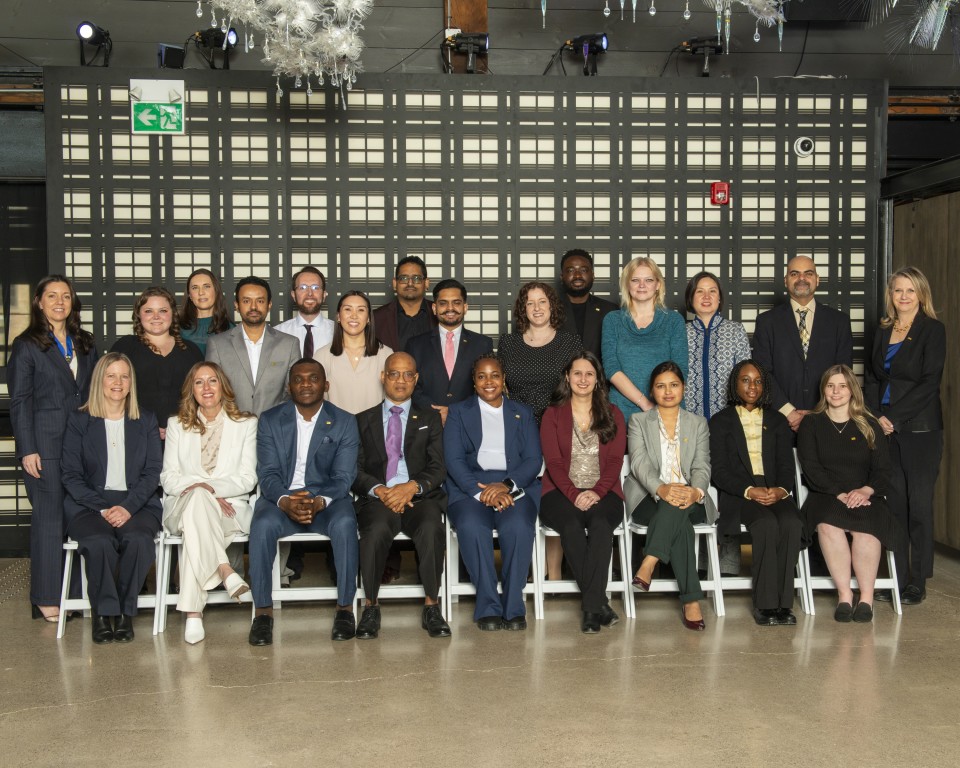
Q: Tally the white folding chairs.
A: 9